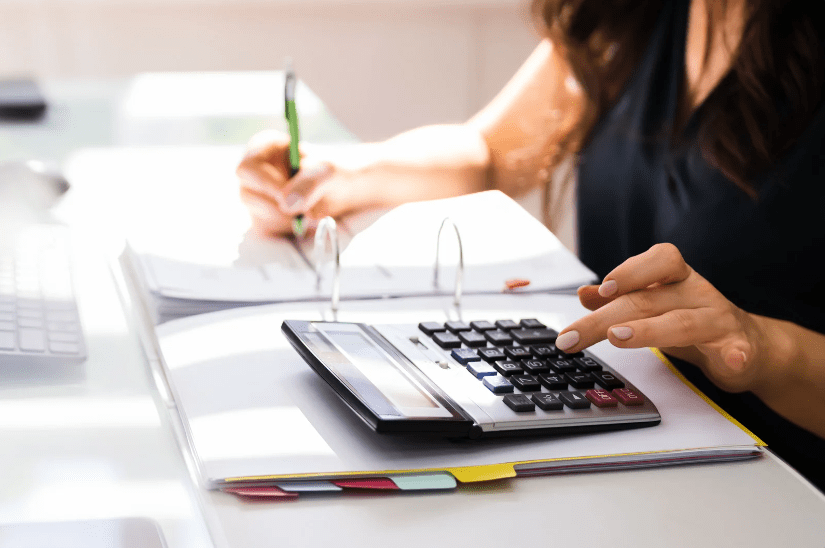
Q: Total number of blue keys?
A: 3